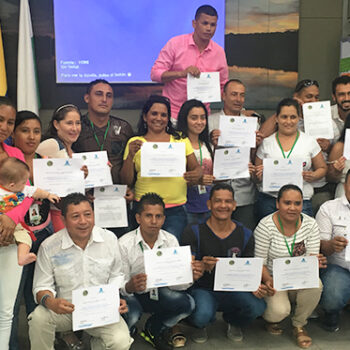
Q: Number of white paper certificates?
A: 15